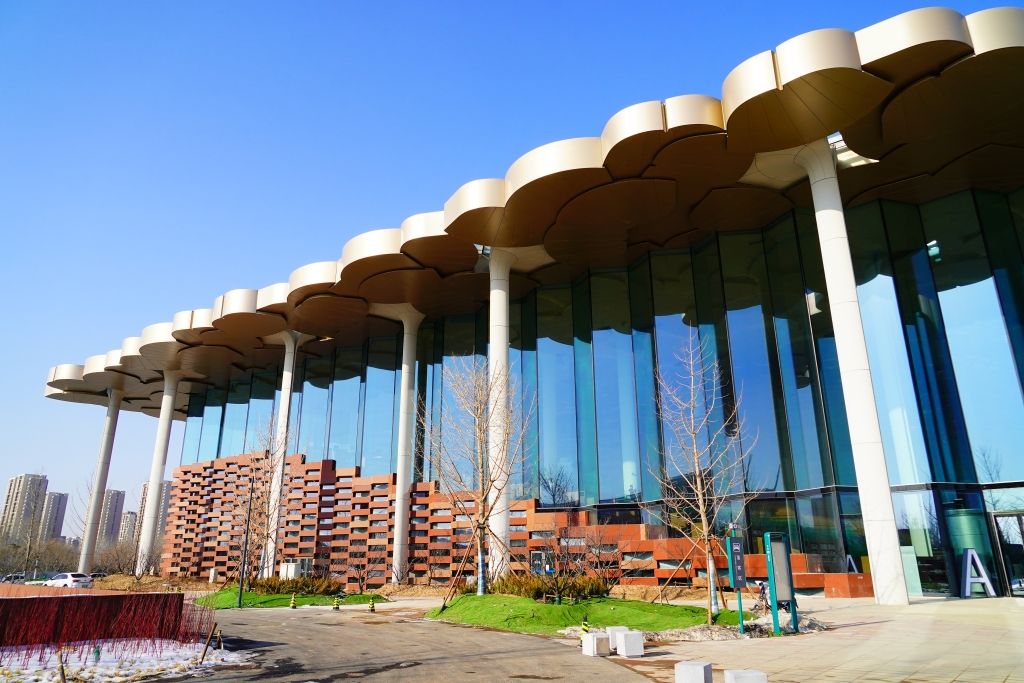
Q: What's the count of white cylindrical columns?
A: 6